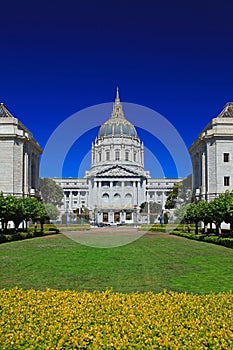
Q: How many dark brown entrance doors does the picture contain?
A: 3